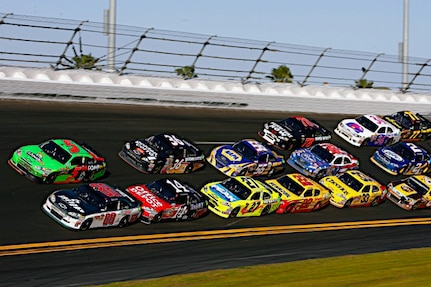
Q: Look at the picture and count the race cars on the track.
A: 14